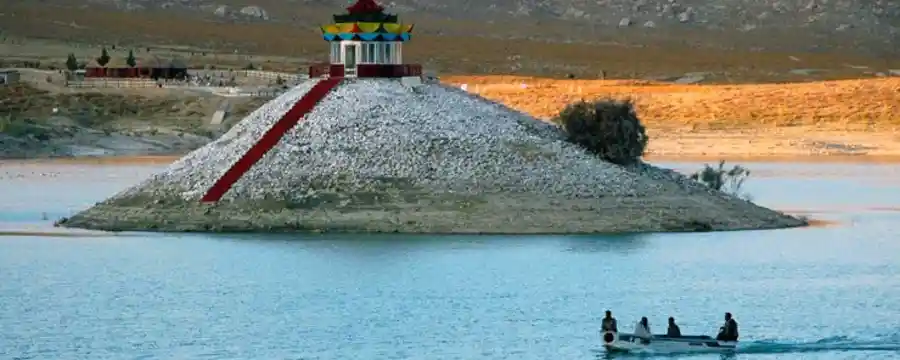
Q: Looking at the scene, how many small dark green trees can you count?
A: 3